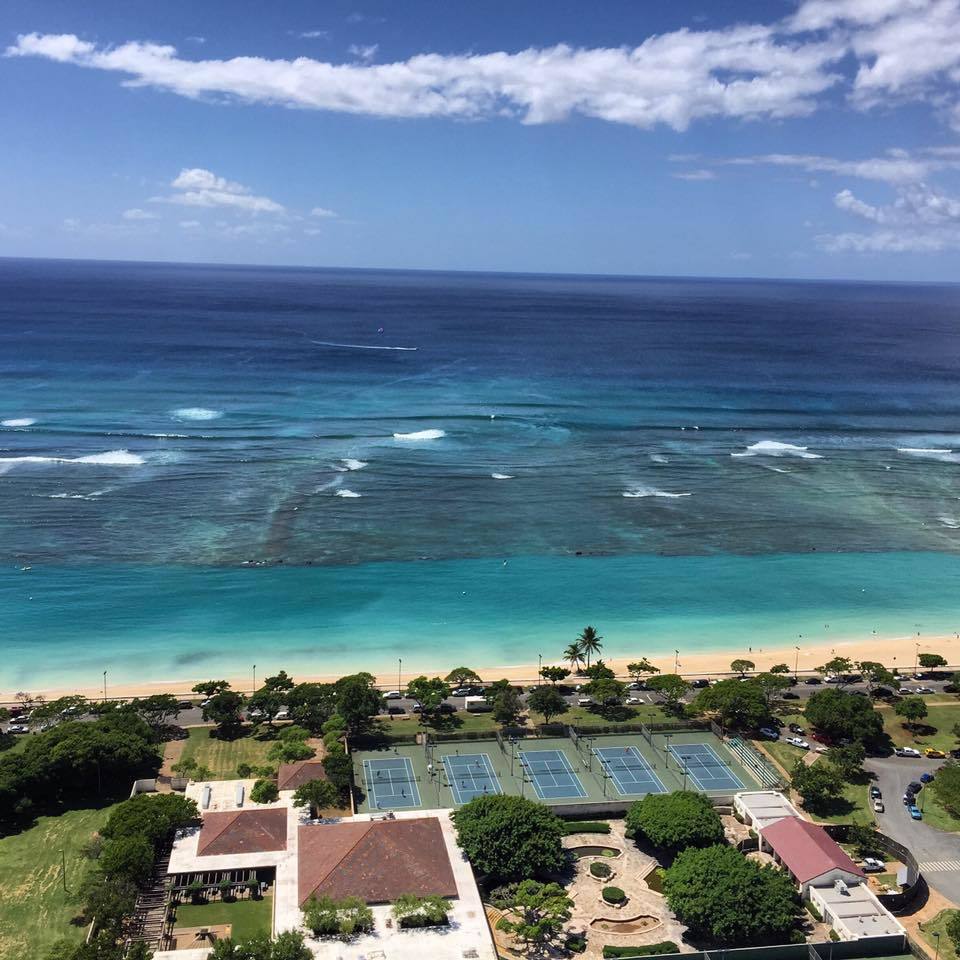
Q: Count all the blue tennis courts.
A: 5